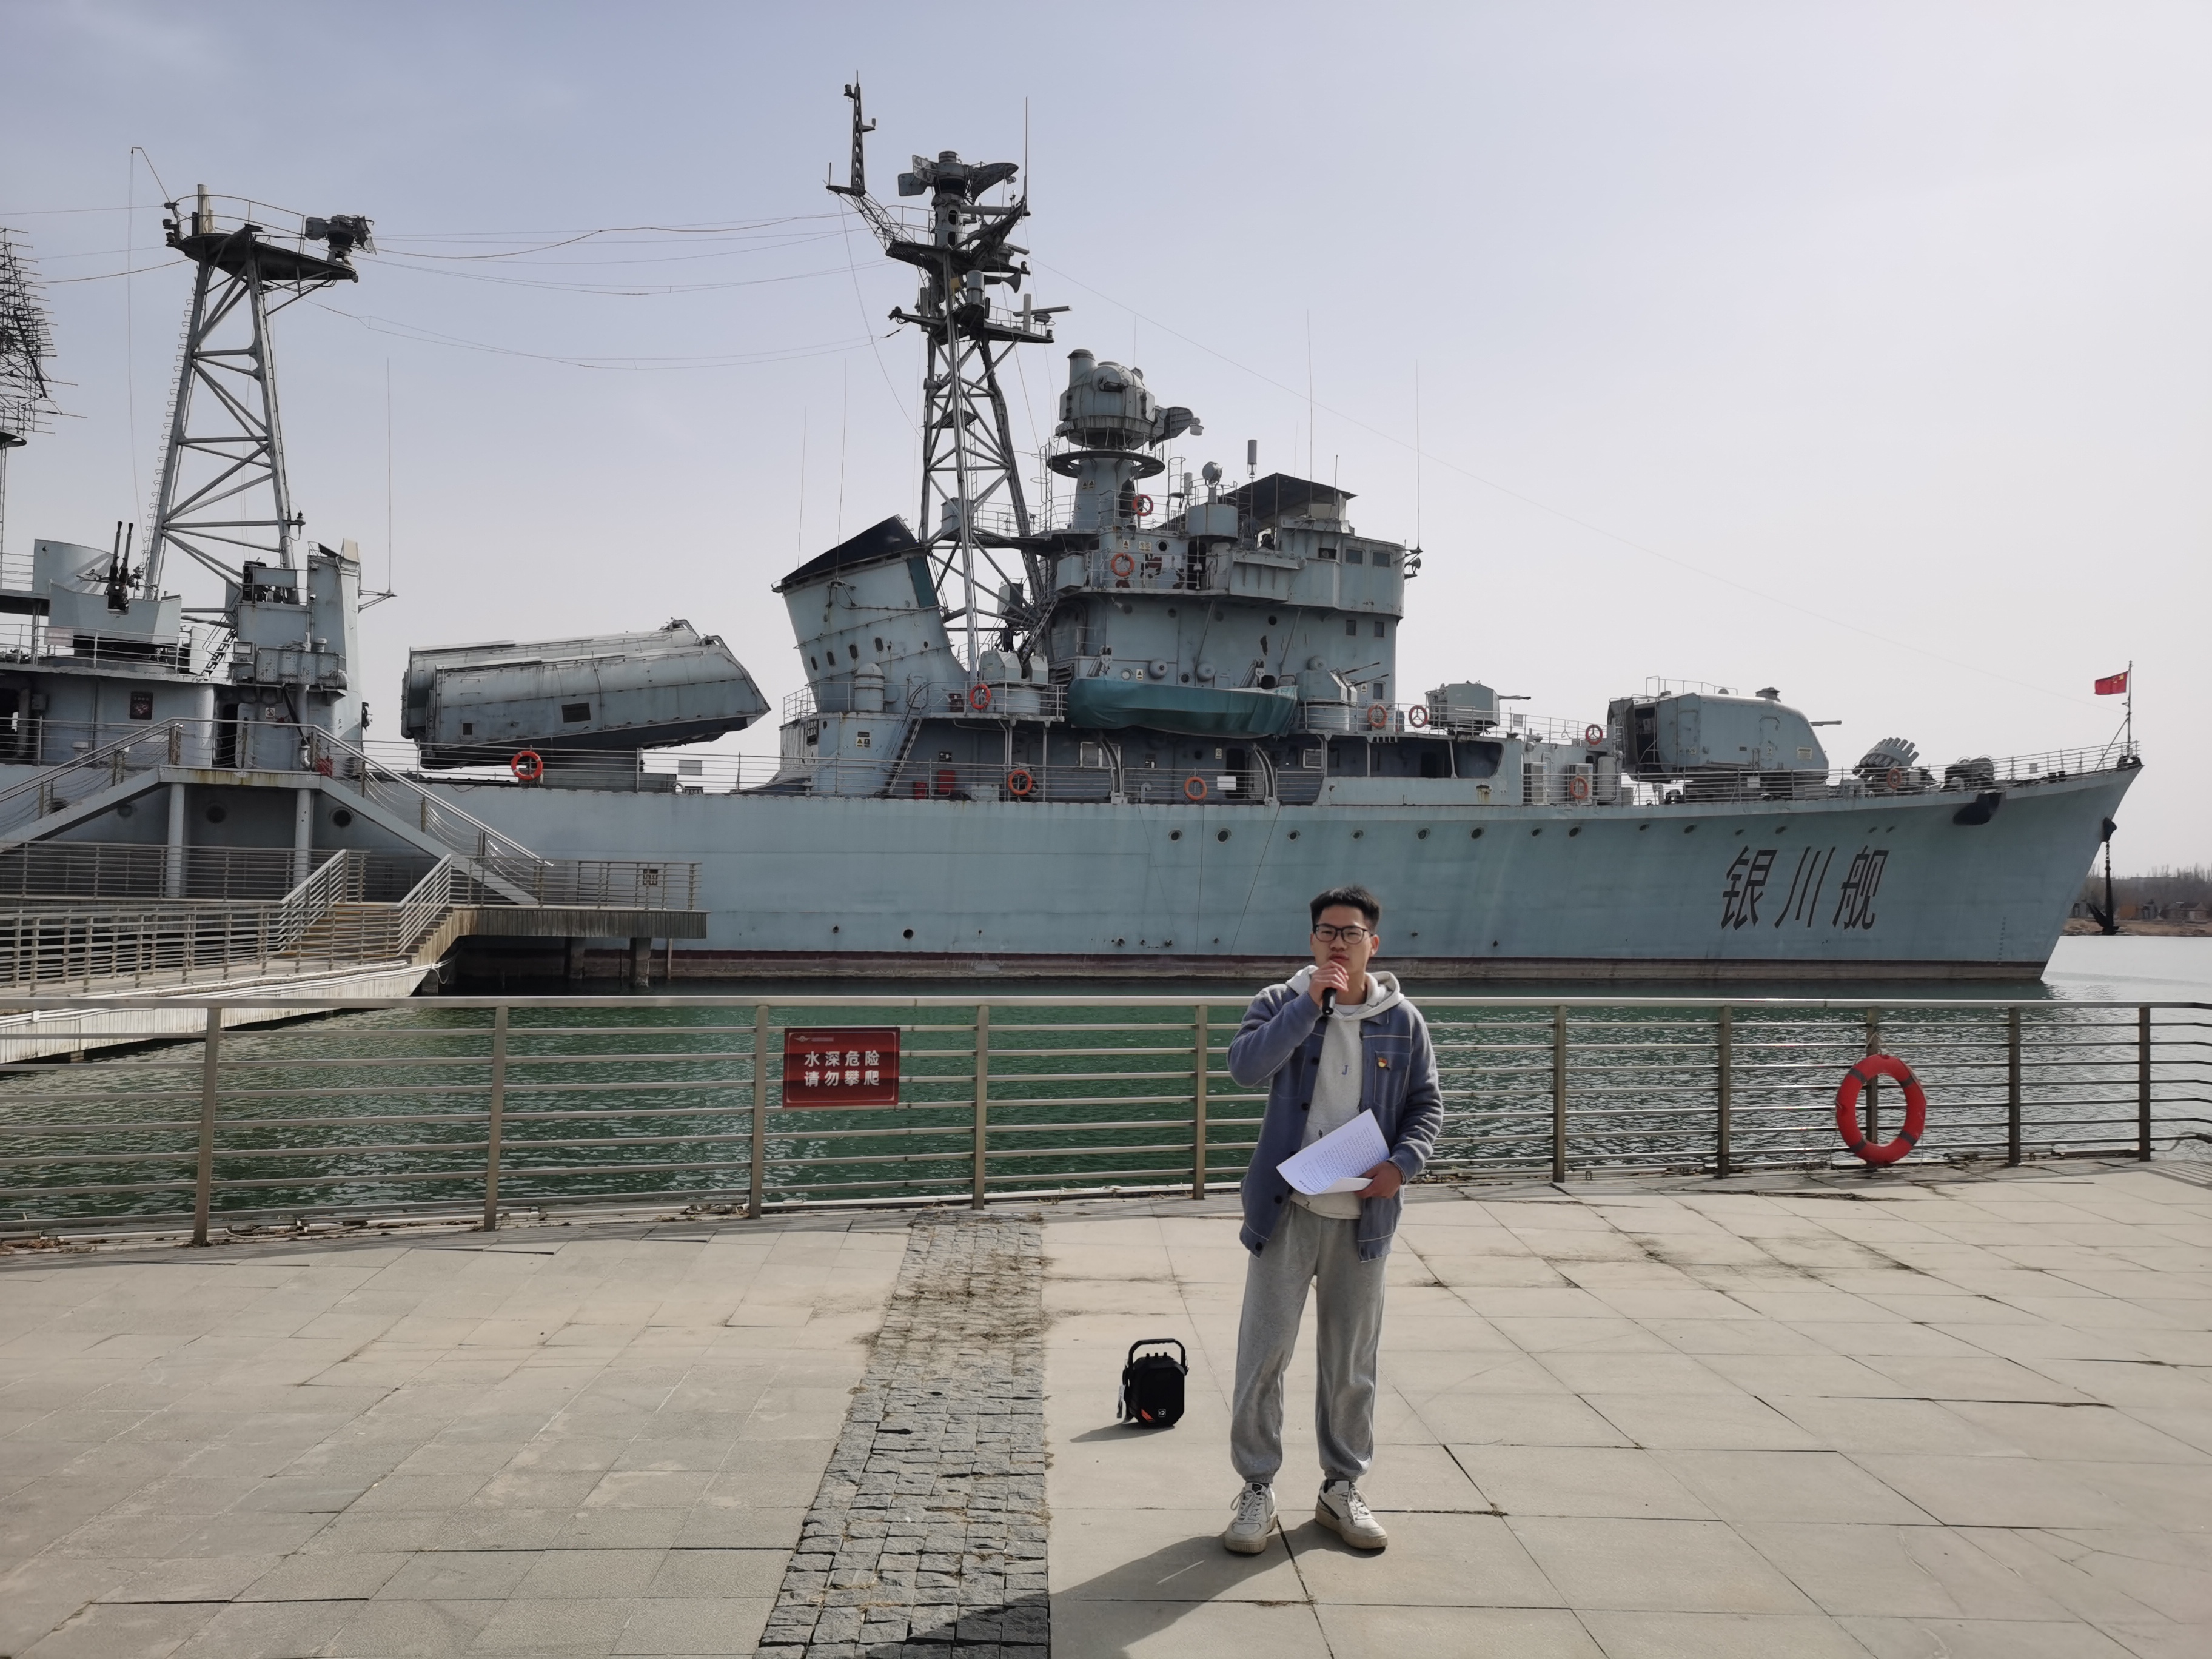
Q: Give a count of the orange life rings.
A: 12